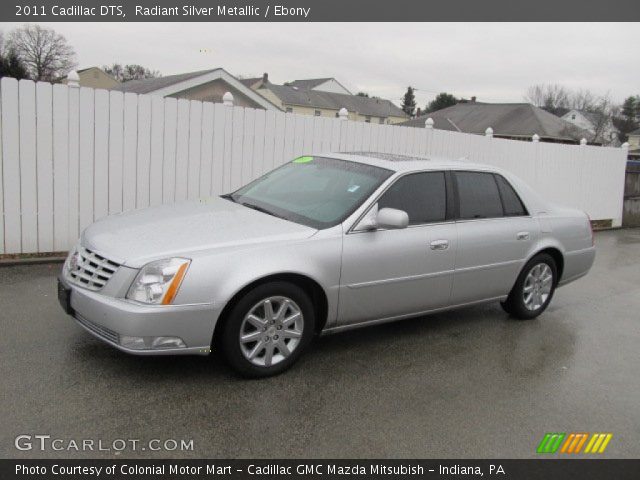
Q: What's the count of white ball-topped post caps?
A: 8